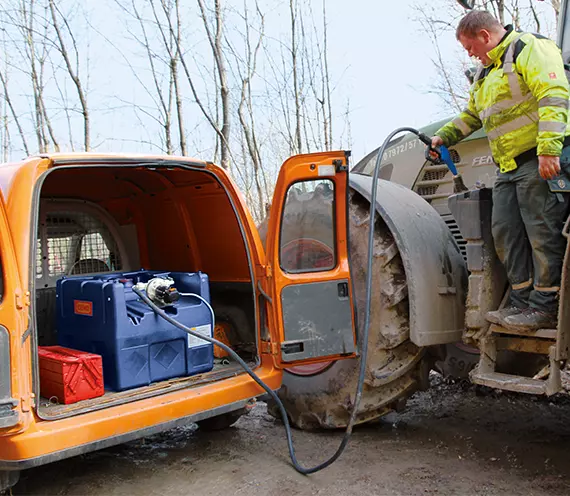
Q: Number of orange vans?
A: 1